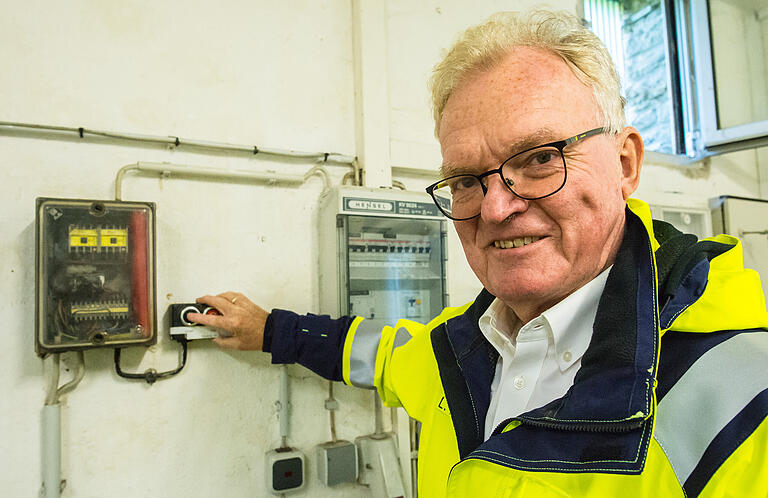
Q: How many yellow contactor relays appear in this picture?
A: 2